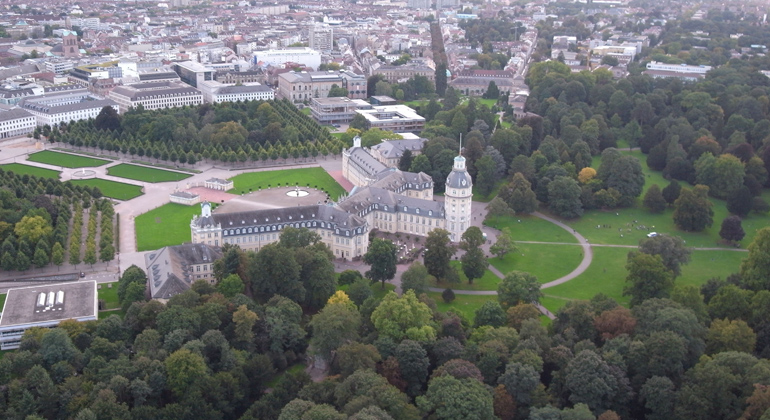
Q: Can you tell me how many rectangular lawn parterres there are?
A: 4